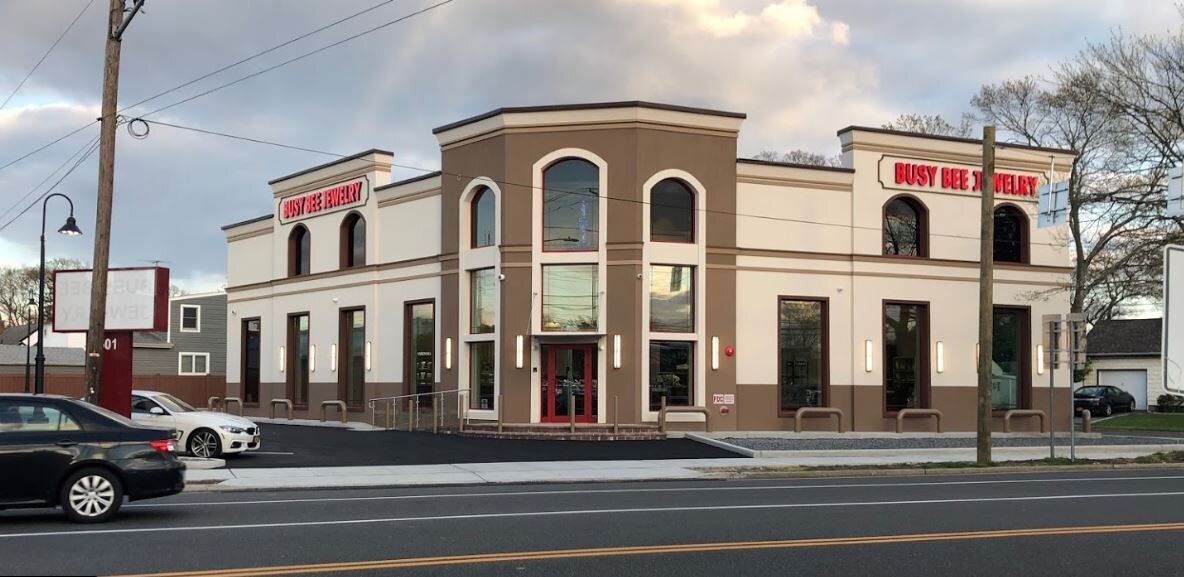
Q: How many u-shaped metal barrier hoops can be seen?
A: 8